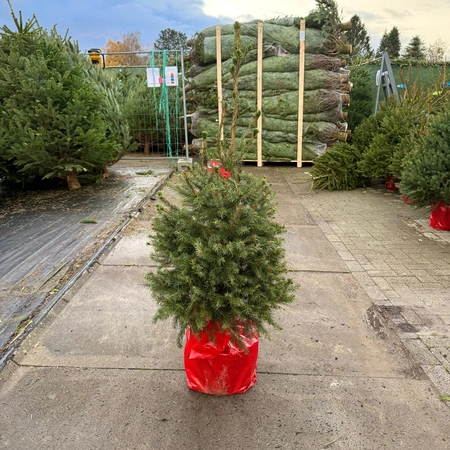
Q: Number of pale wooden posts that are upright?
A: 3